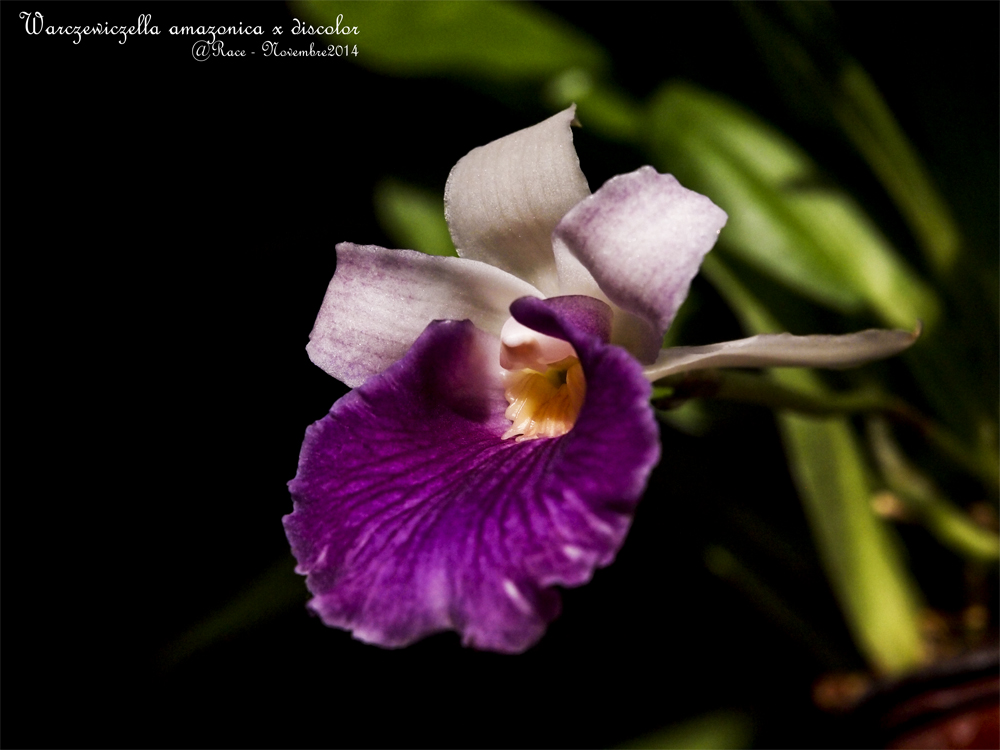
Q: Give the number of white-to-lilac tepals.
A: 4